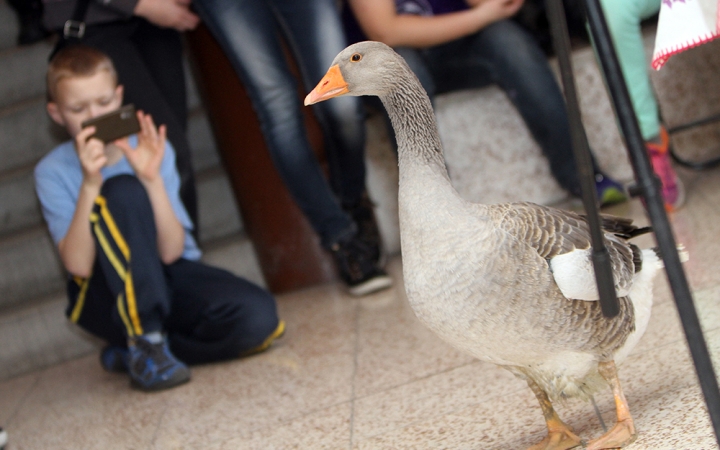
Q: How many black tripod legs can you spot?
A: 2